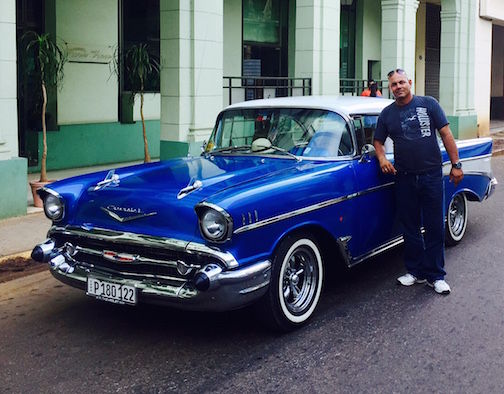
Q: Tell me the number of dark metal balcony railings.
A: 2